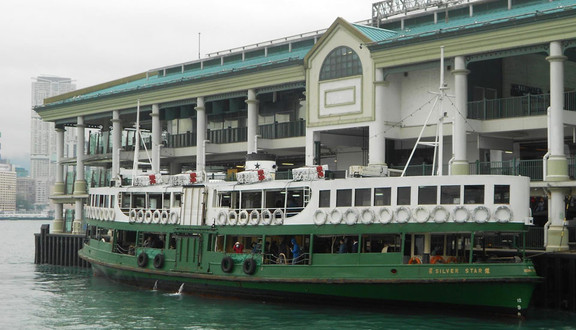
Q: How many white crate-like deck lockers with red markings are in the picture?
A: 4